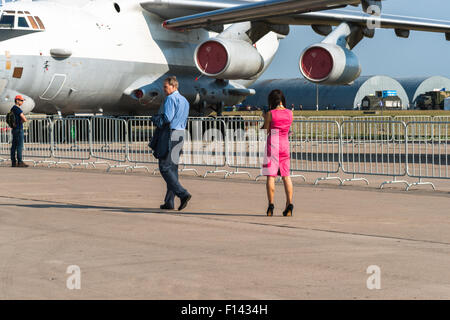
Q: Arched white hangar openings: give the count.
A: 2